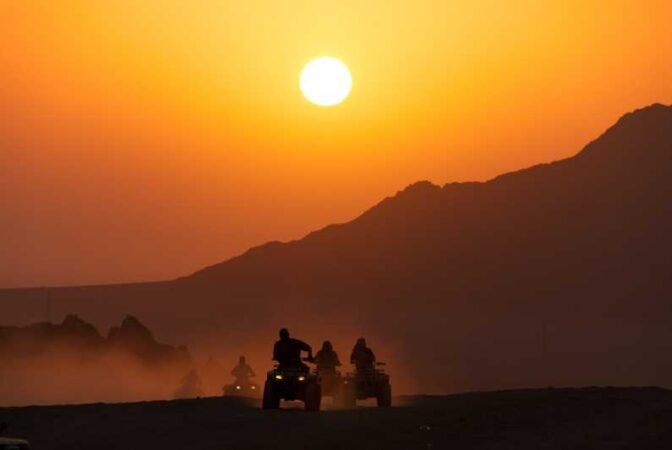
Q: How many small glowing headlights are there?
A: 4